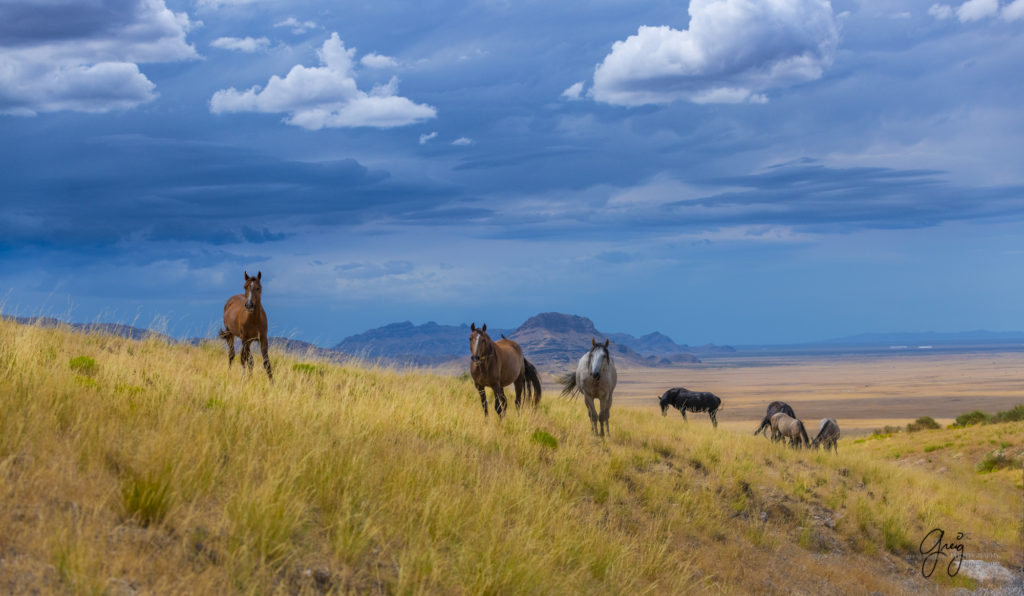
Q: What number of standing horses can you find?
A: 7